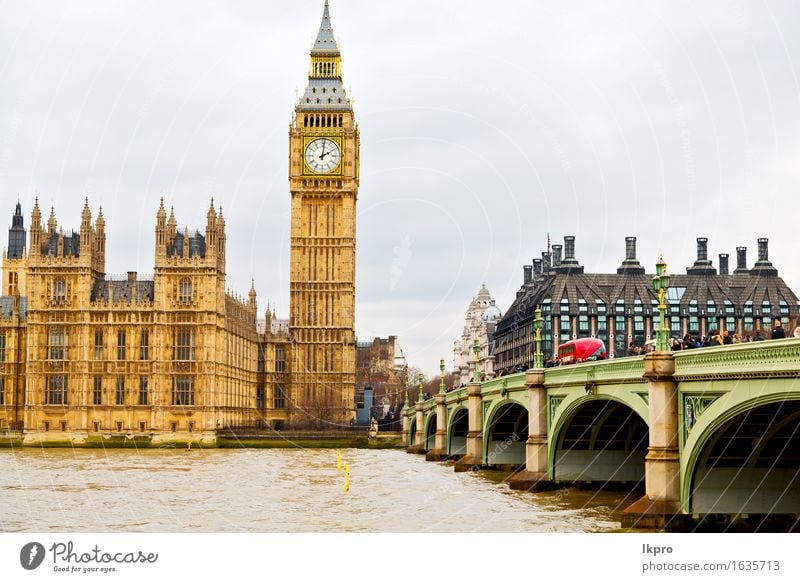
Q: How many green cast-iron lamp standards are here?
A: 6